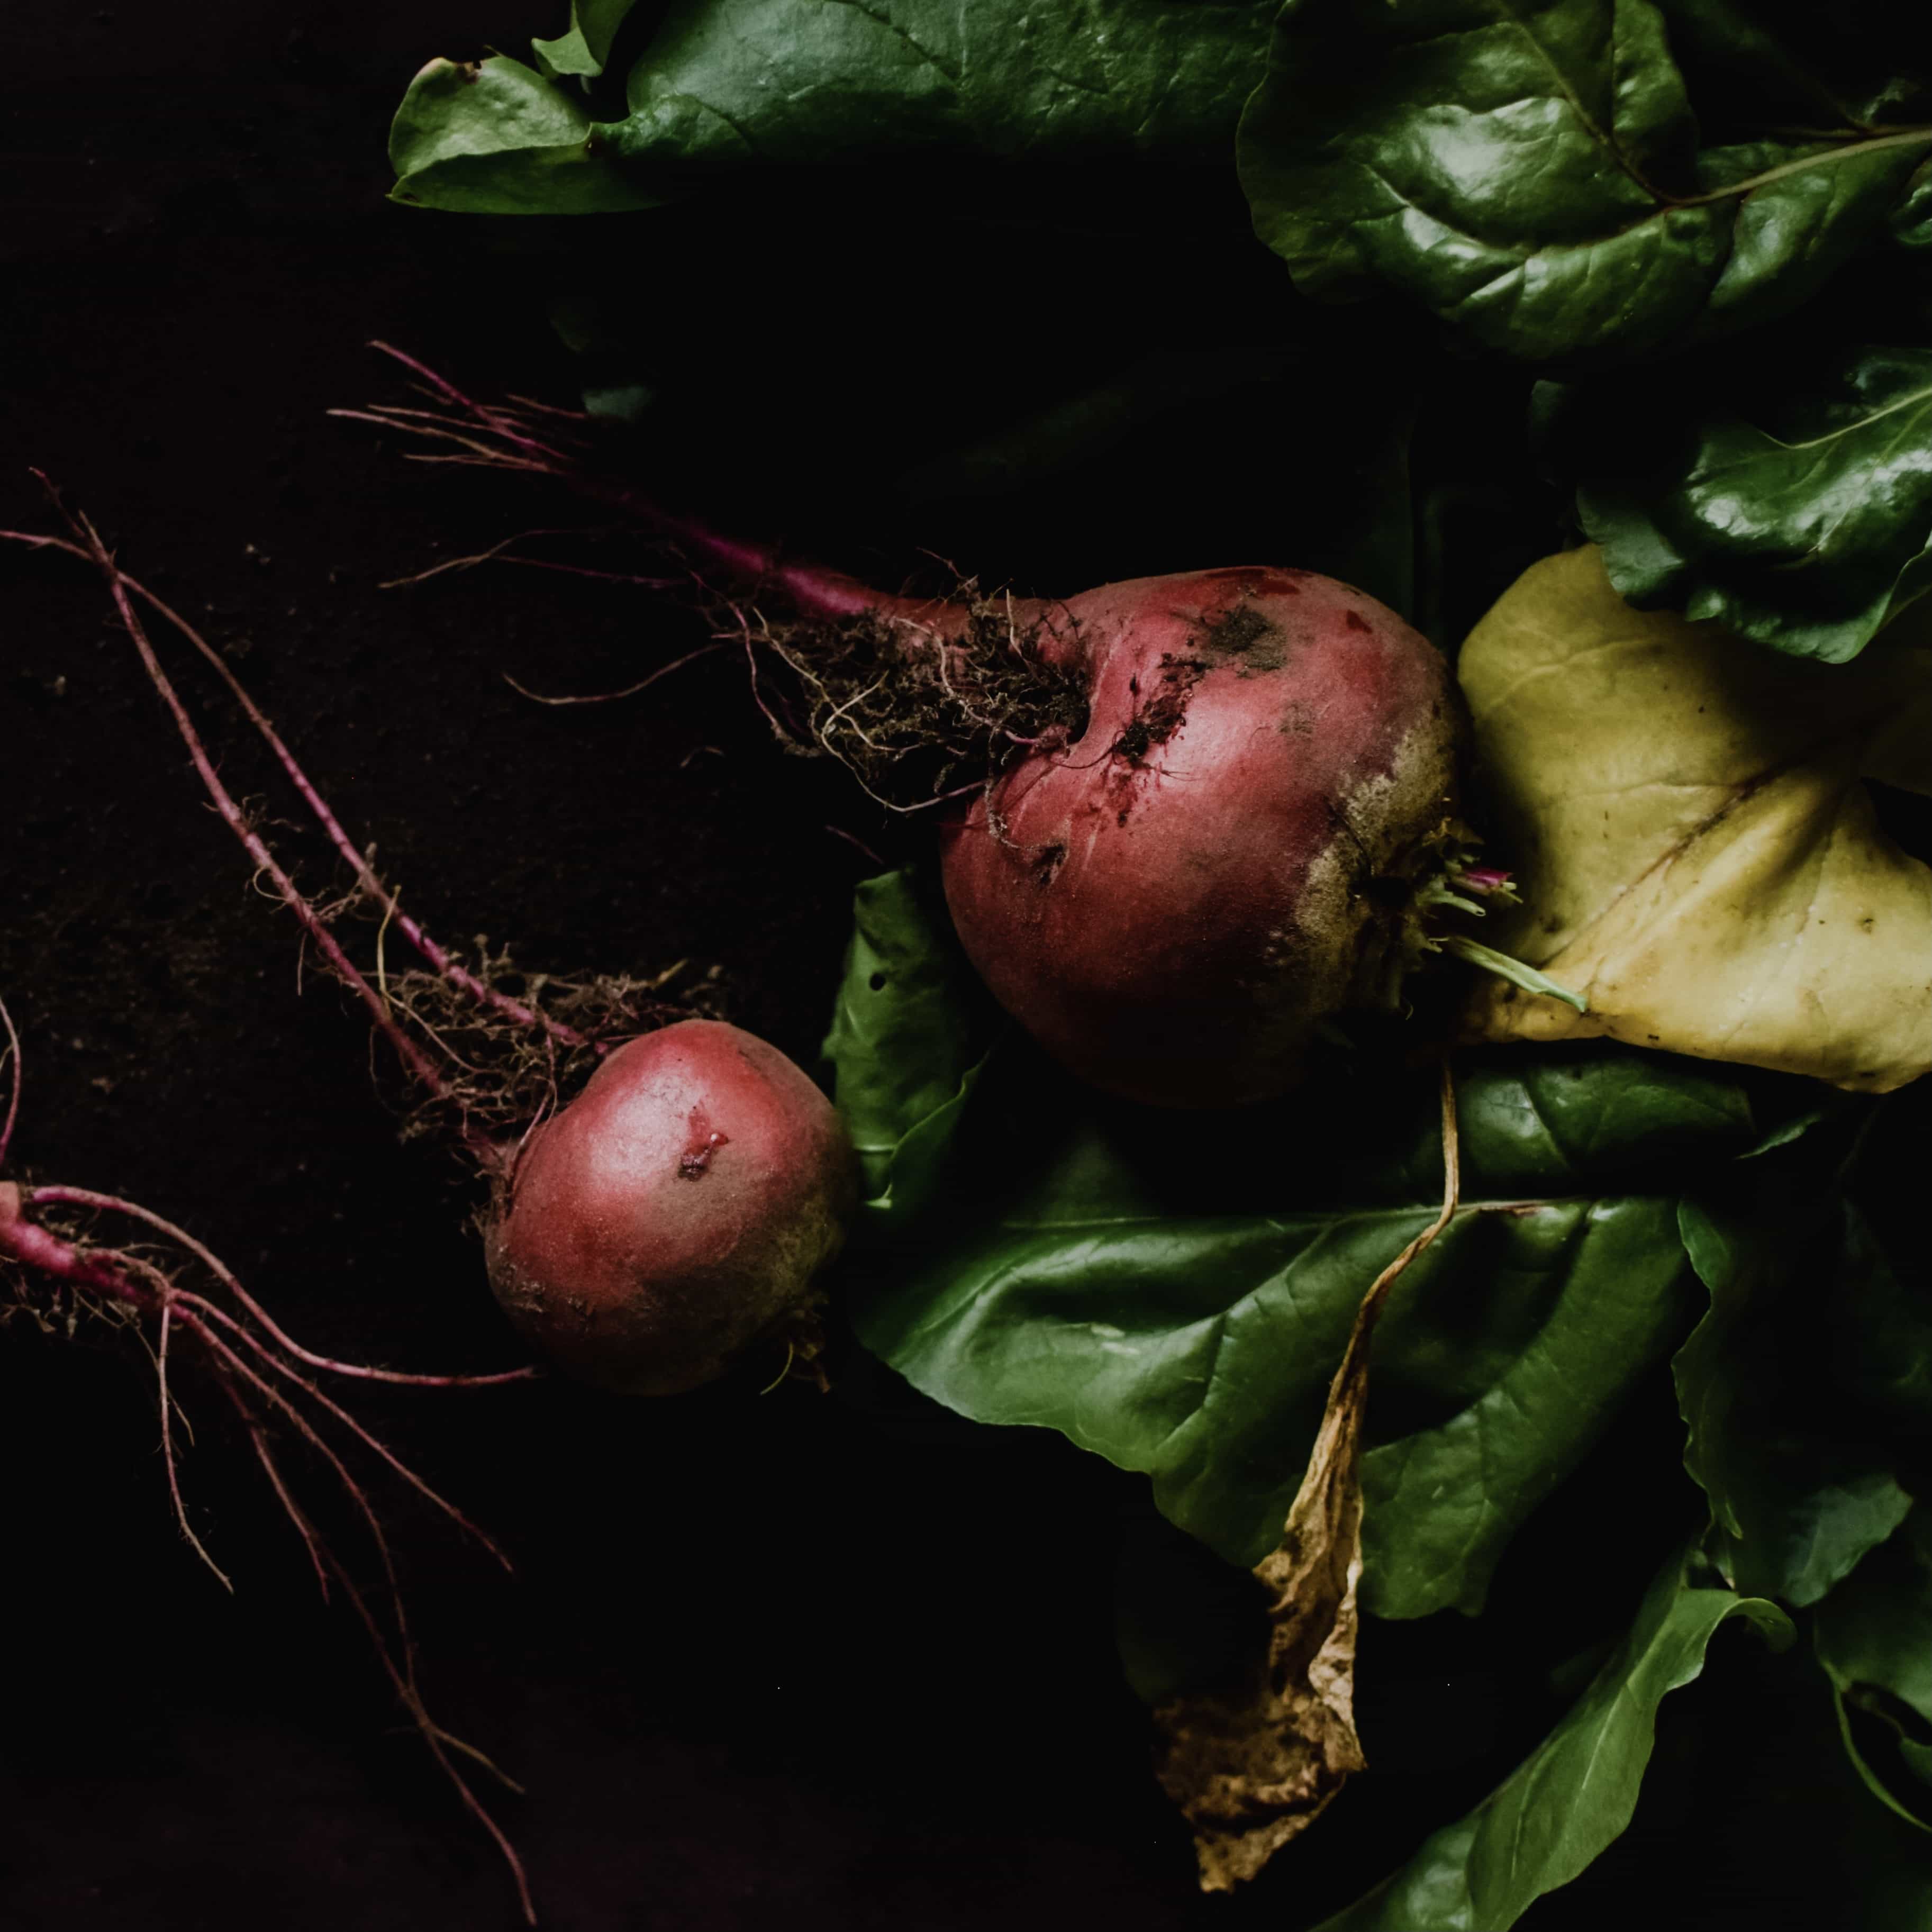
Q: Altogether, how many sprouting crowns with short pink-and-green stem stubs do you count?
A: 1